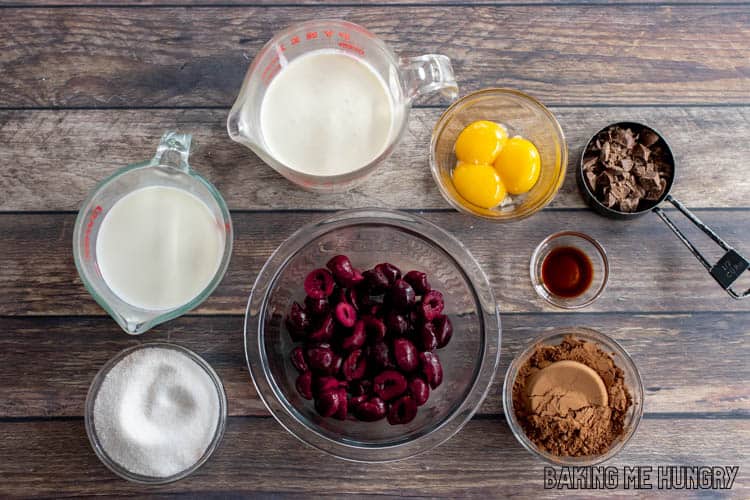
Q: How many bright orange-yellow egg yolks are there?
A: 3